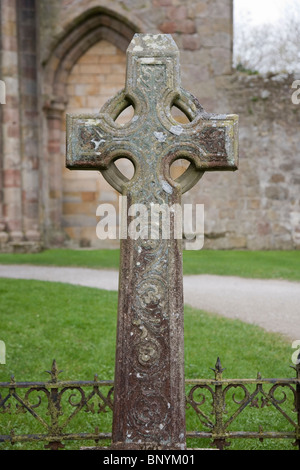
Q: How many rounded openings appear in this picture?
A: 4